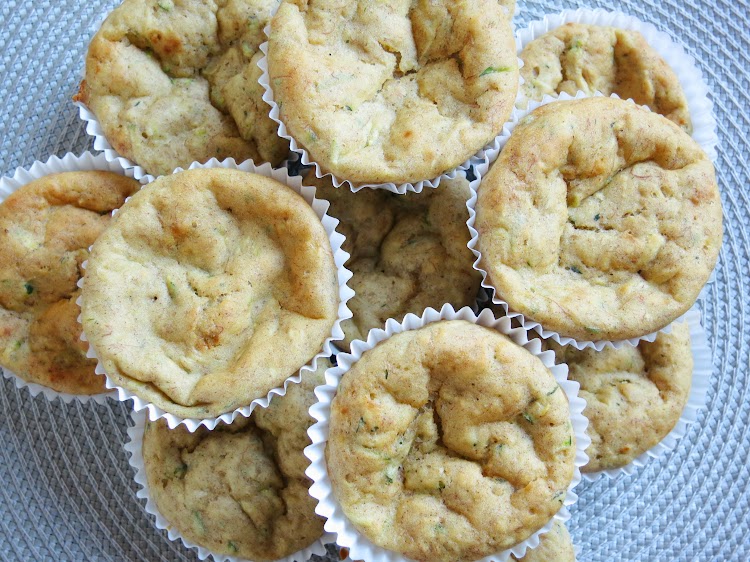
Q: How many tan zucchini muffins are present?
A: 11